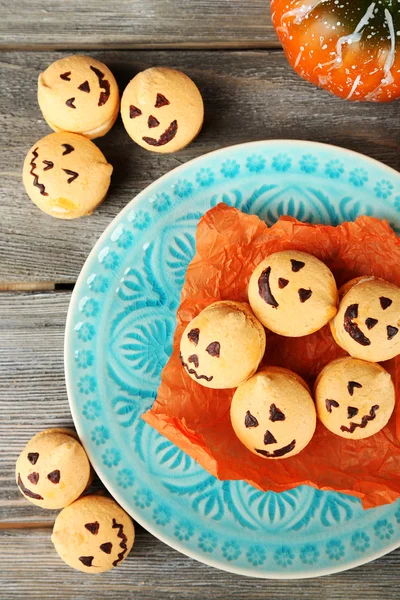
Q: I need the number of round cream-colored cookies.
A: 10